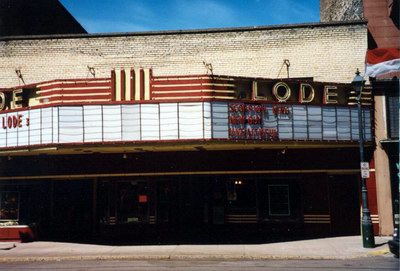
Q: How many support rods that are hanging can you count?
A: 4